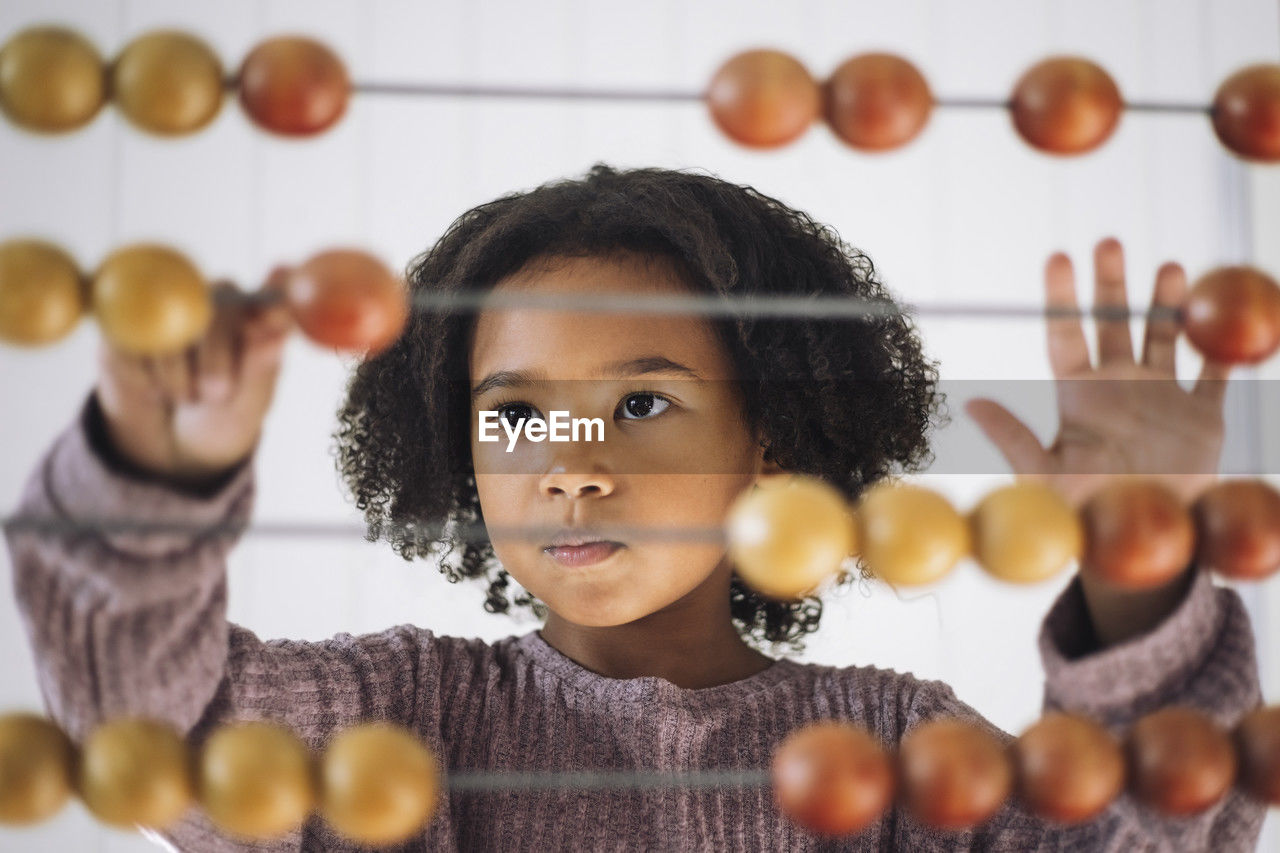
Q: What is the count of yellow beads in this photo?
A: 11